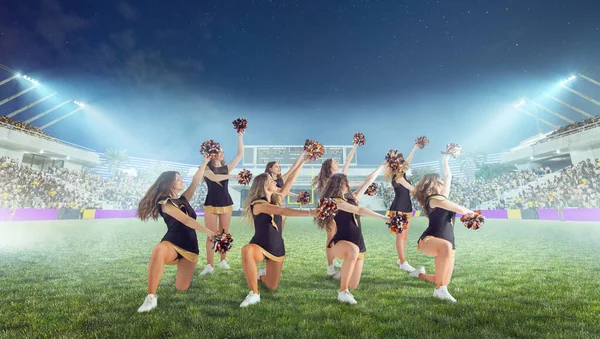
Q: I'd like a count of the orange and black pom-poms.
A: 15